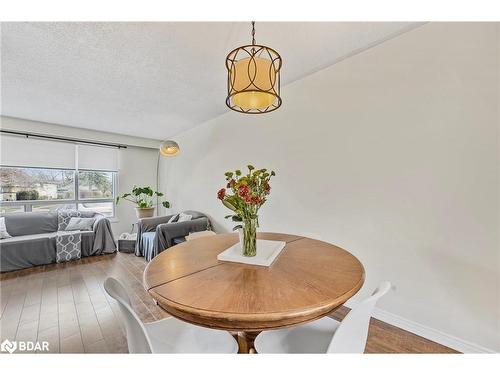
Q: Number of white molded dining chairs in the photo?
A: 2